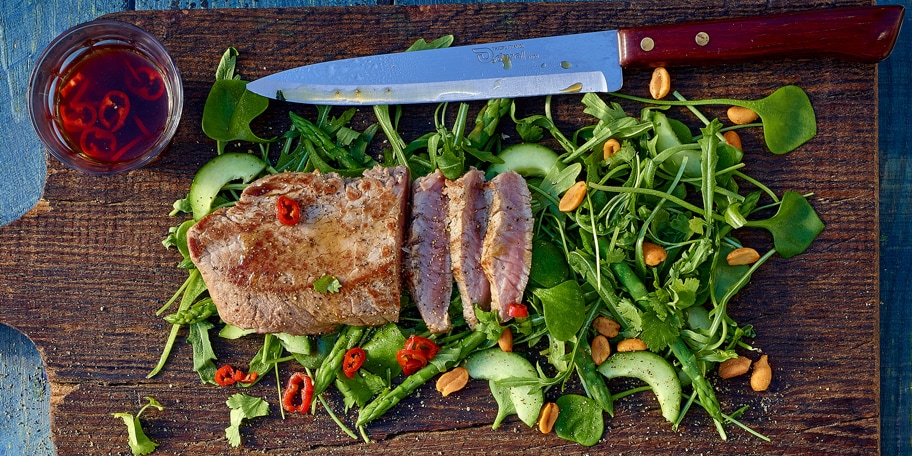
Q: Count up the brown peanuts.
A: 15